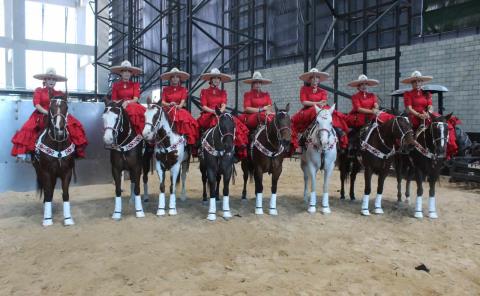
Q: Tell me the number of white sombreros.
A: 8